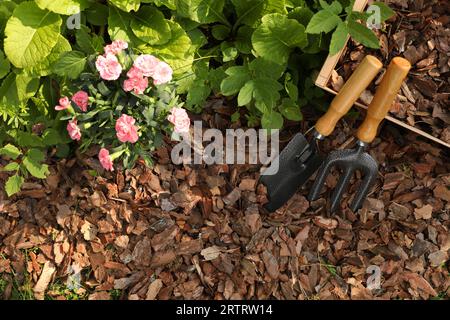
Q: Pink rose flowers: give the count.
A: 11